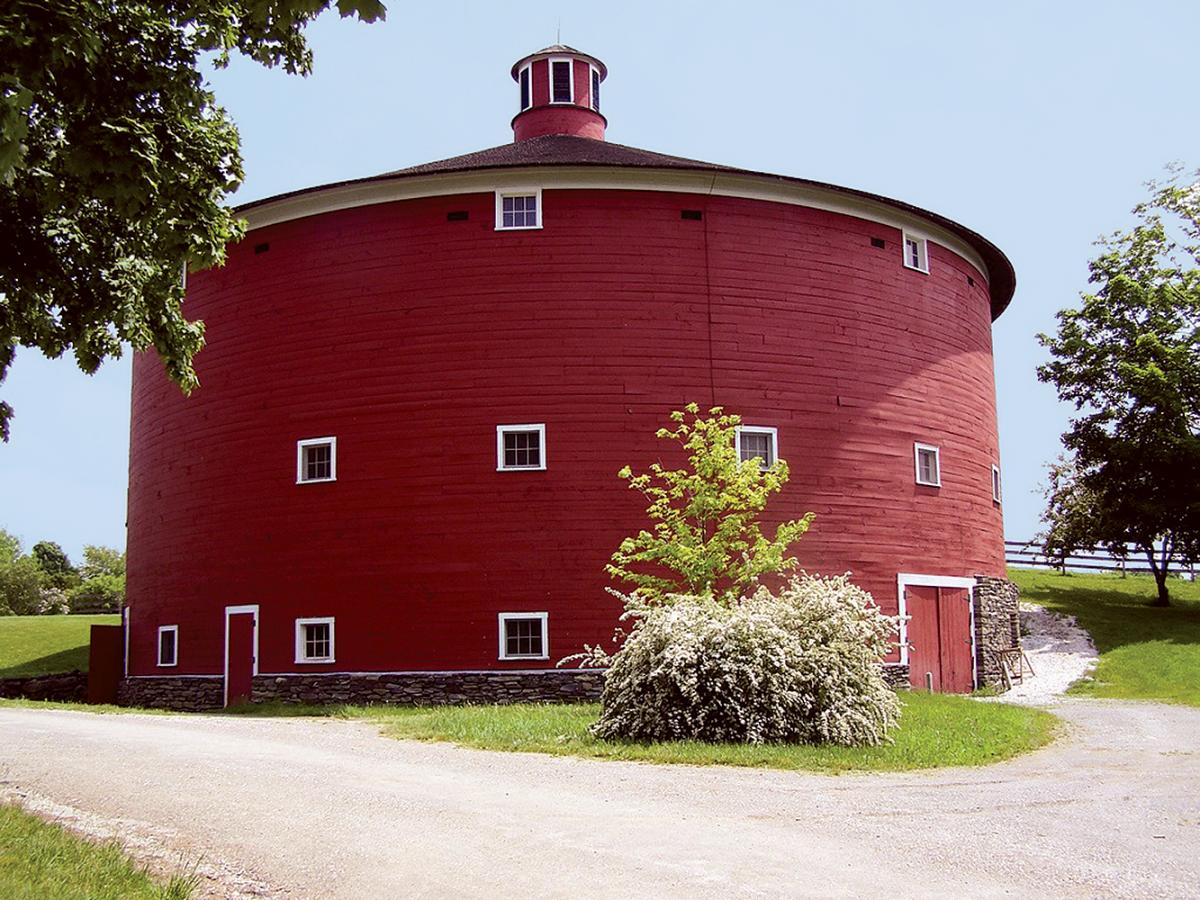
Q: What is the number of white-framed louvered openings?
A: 3